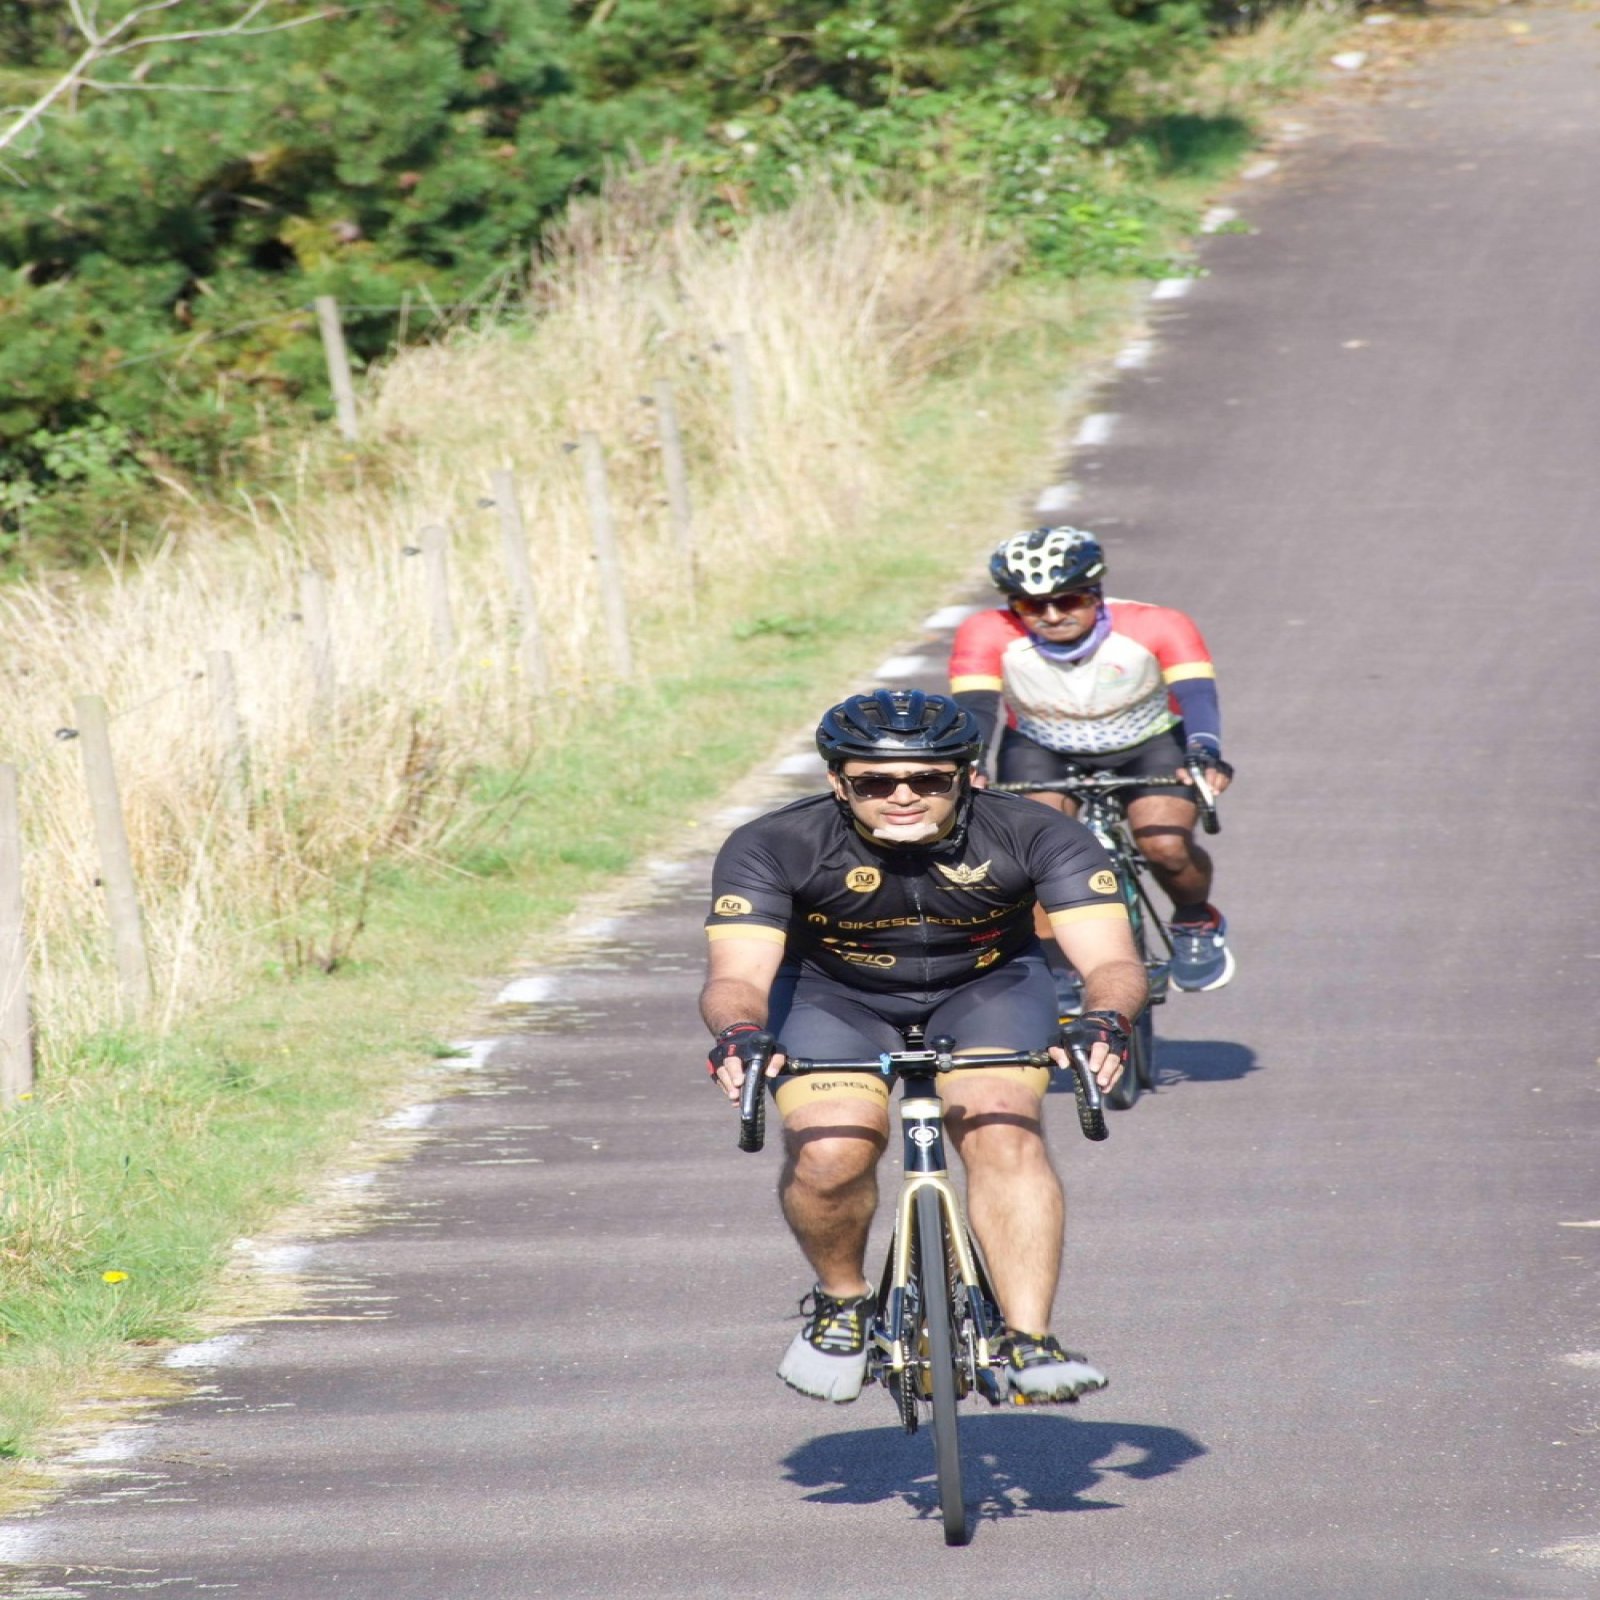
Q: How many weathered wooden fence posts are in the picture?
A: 10